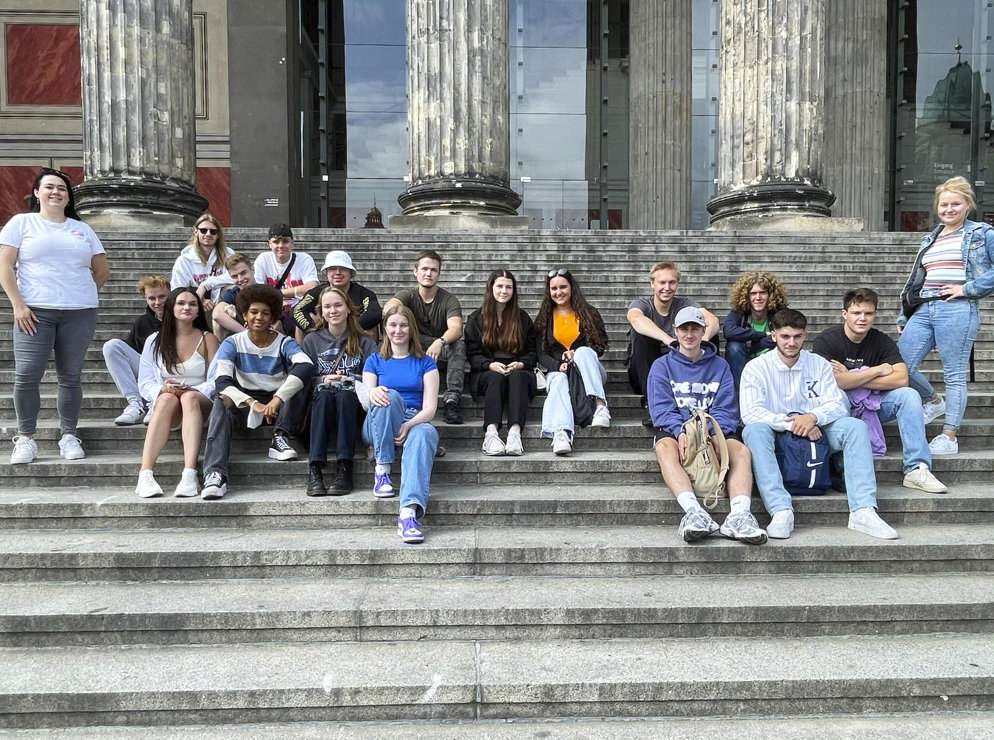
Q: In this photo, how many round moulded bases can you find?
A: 3